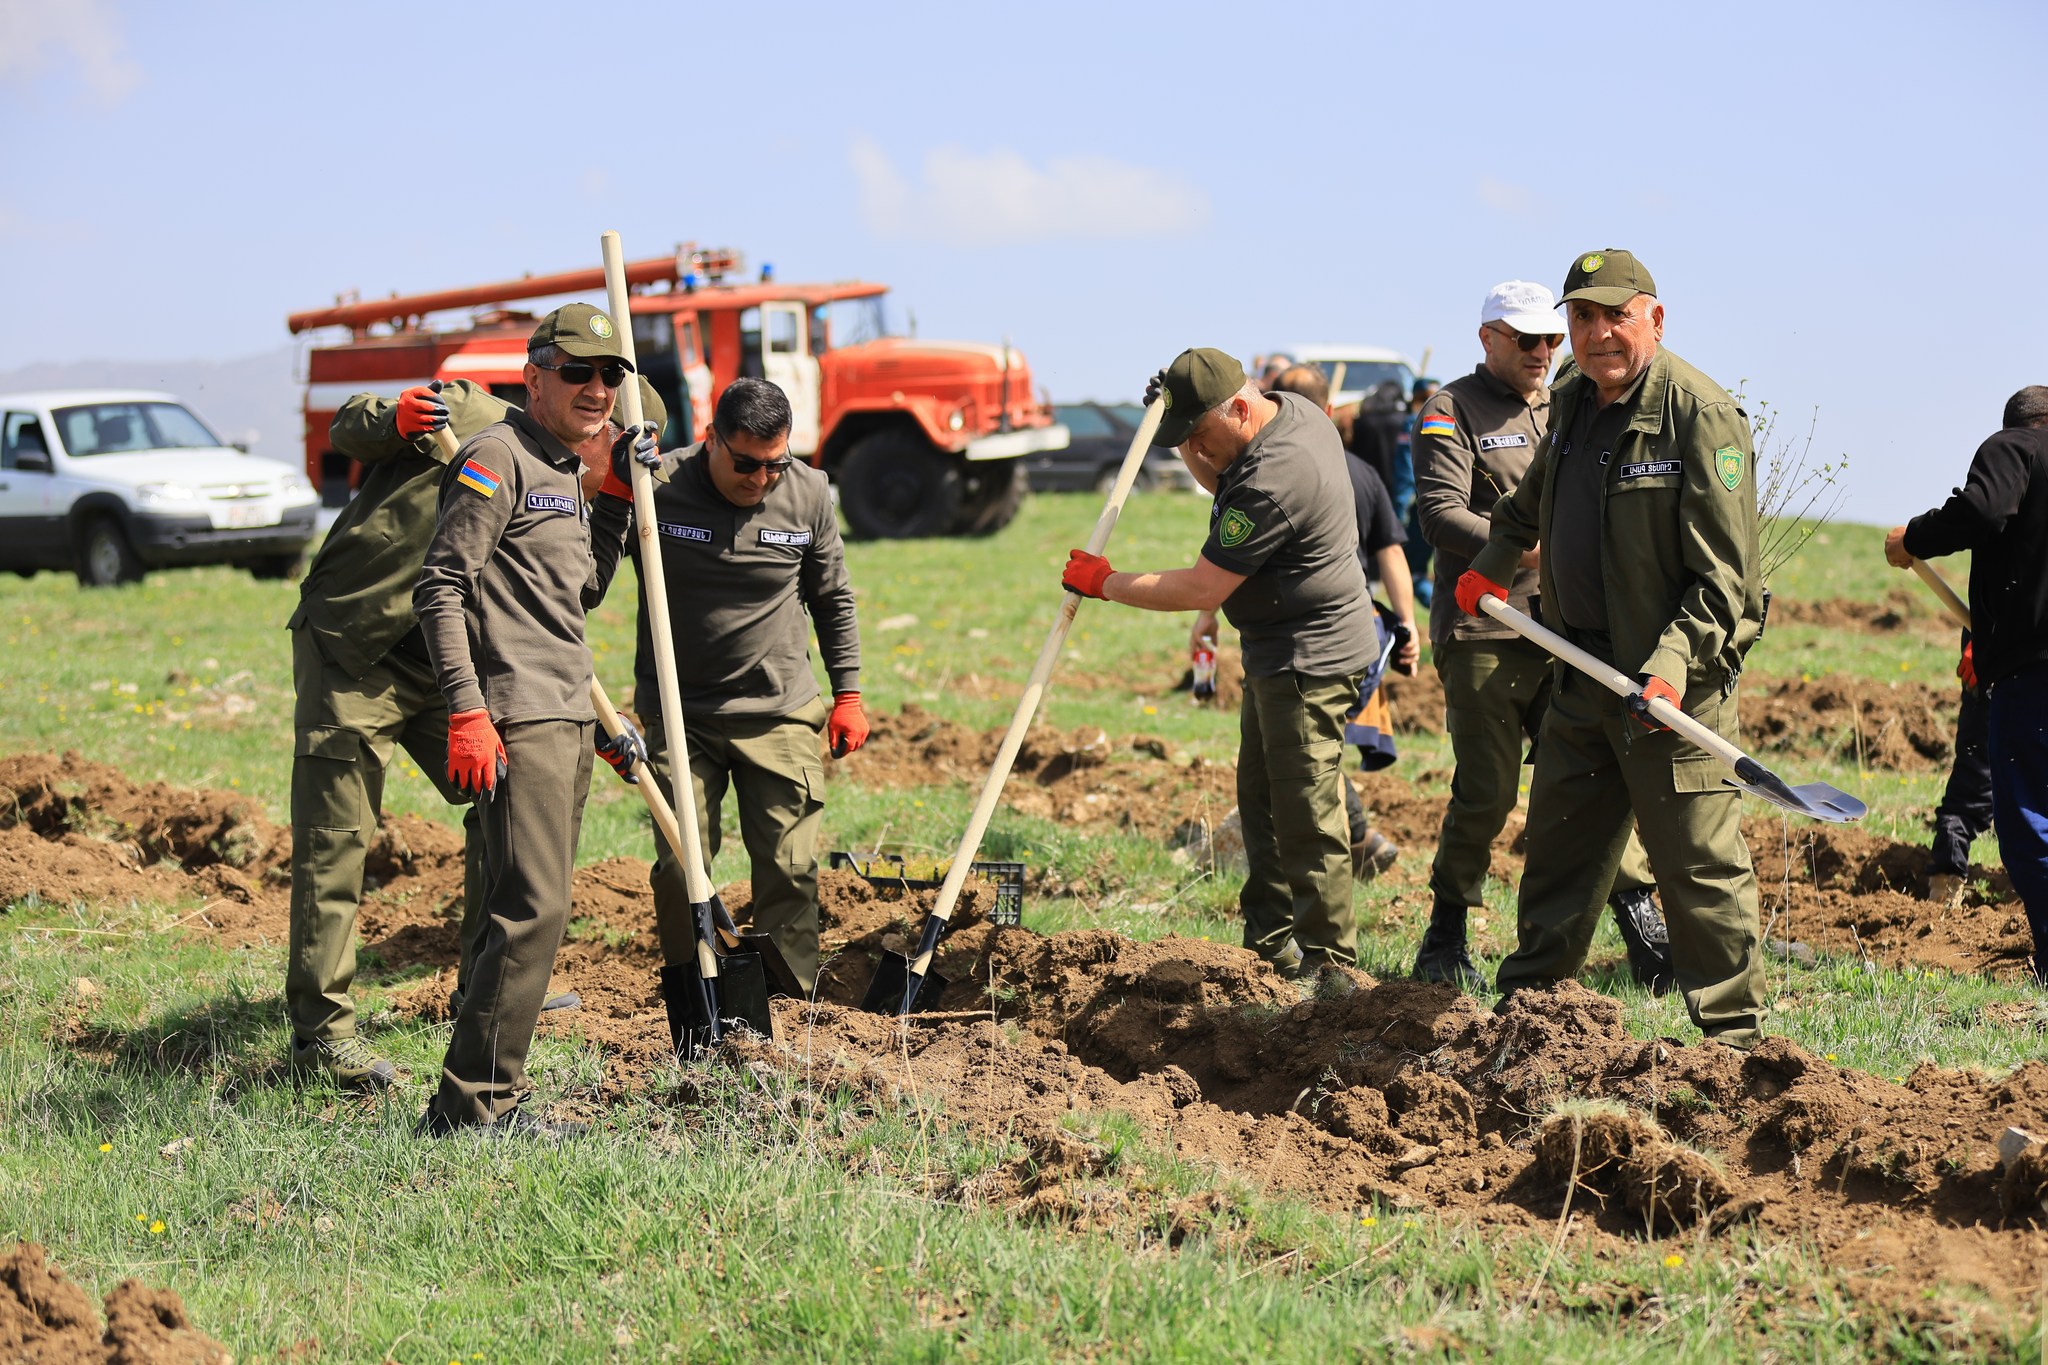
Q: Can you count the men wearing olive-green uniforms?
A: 6